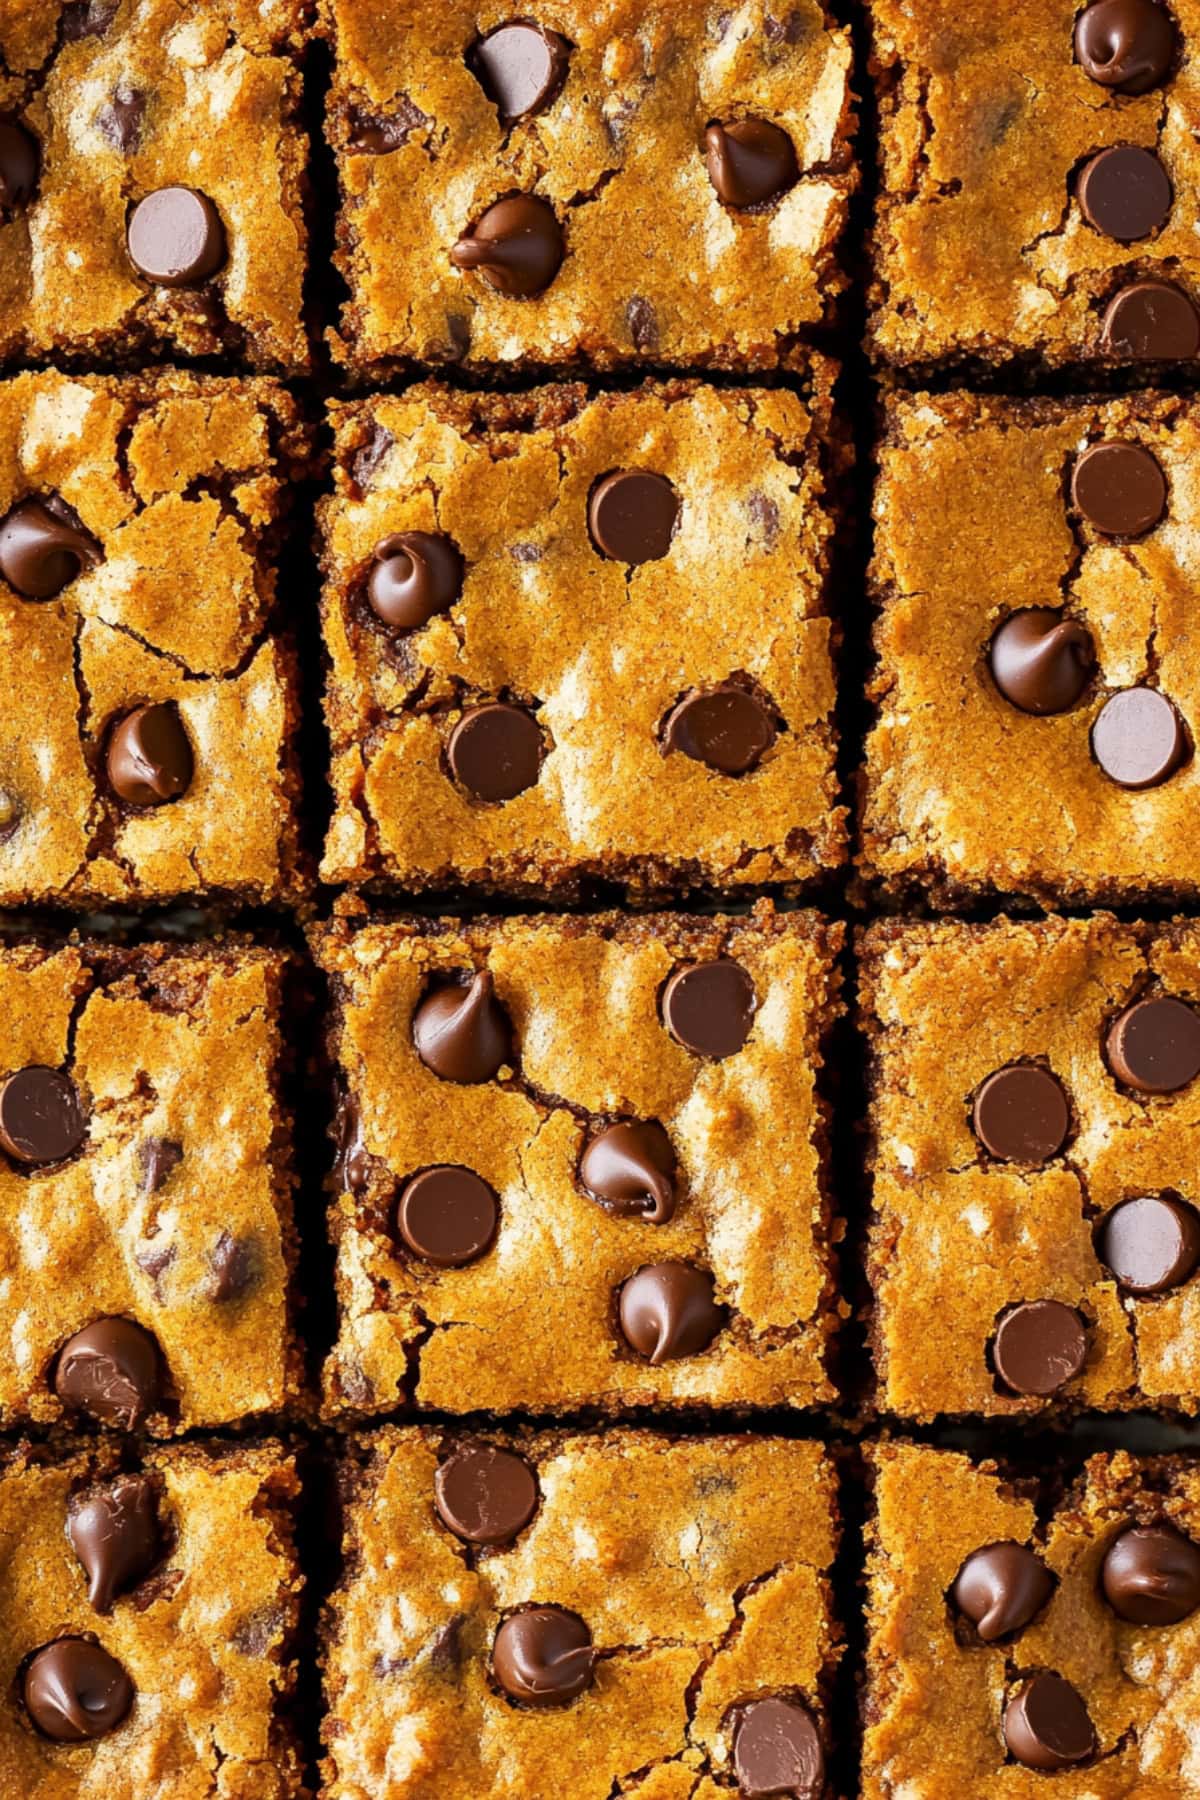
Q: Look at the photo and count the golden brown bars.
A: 12